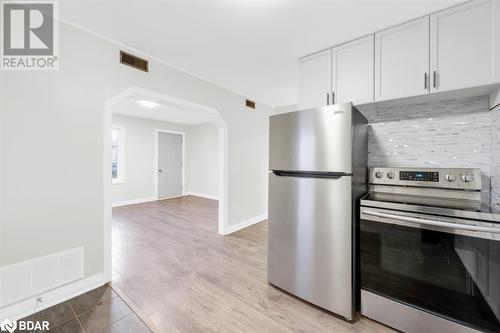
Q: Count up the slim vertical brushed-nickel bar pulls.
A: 4